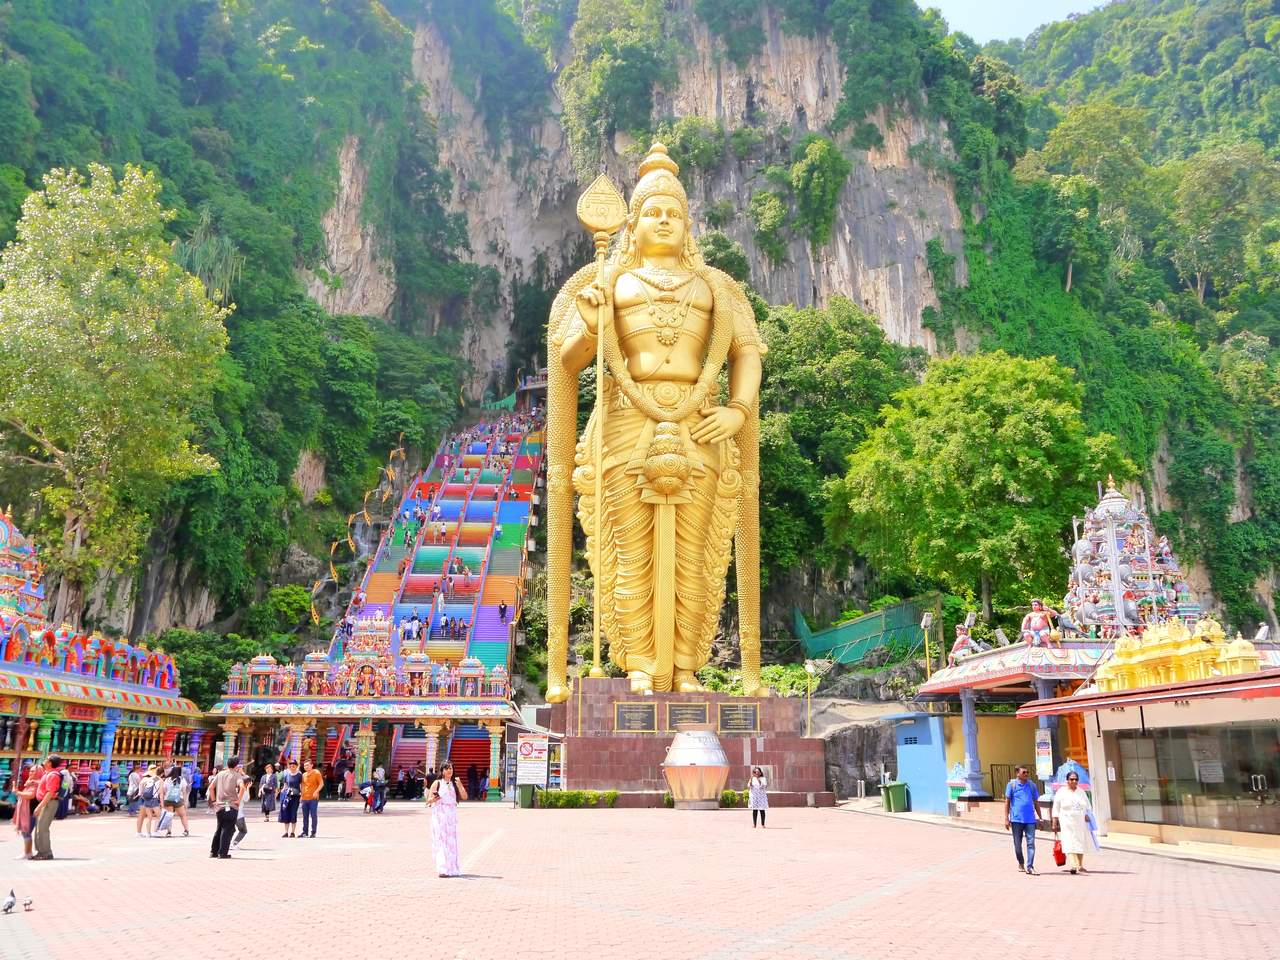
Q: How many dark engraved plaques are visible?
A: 3